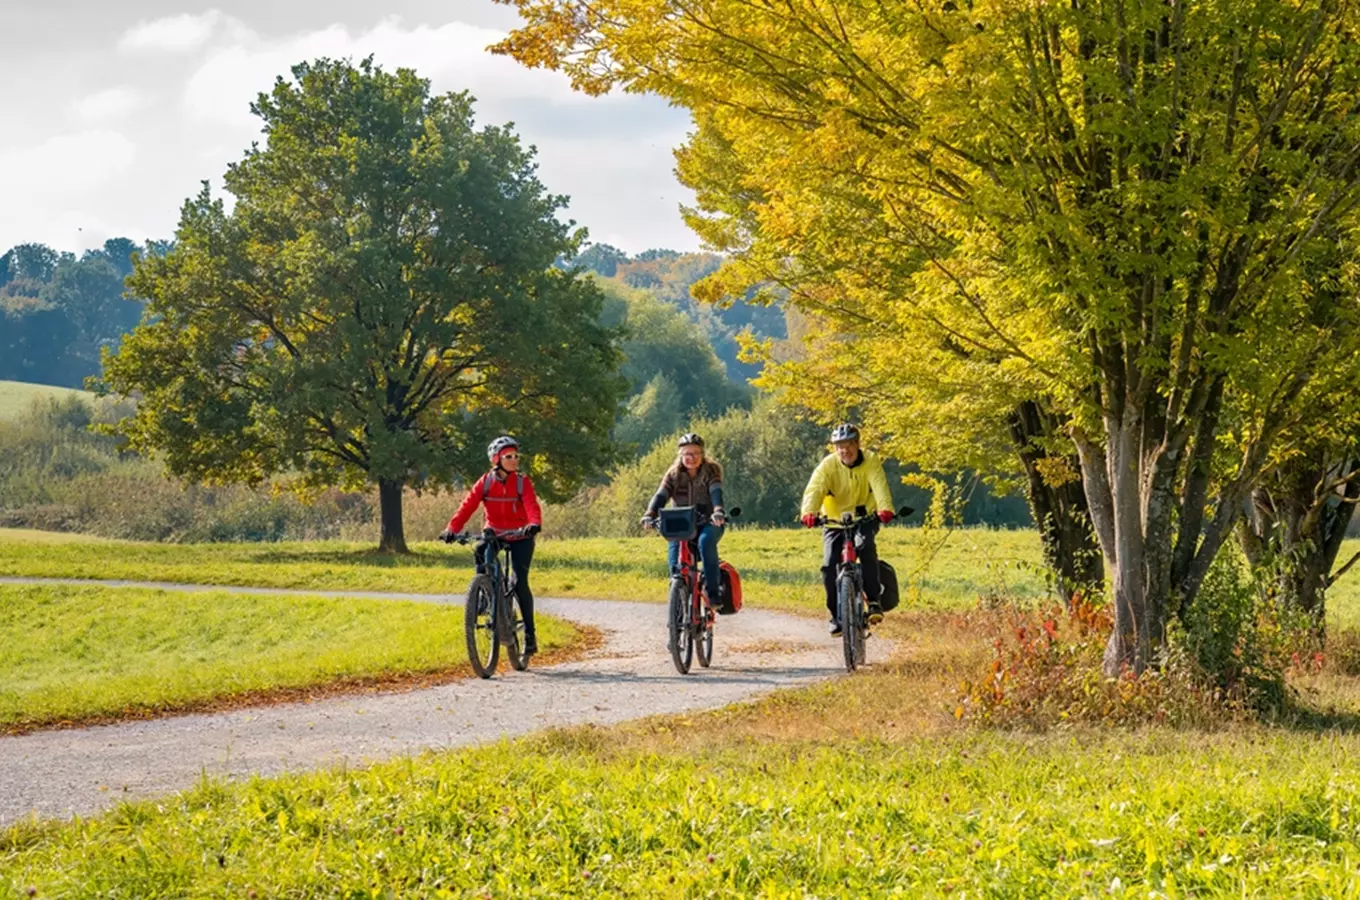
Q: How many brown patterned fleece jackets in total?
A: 1